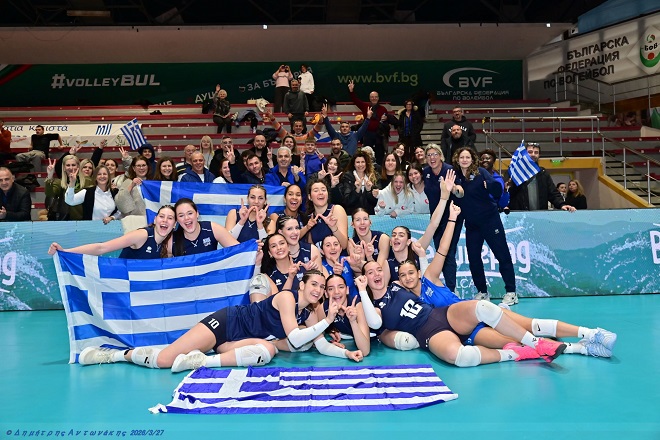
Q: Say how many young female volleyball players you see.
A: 14